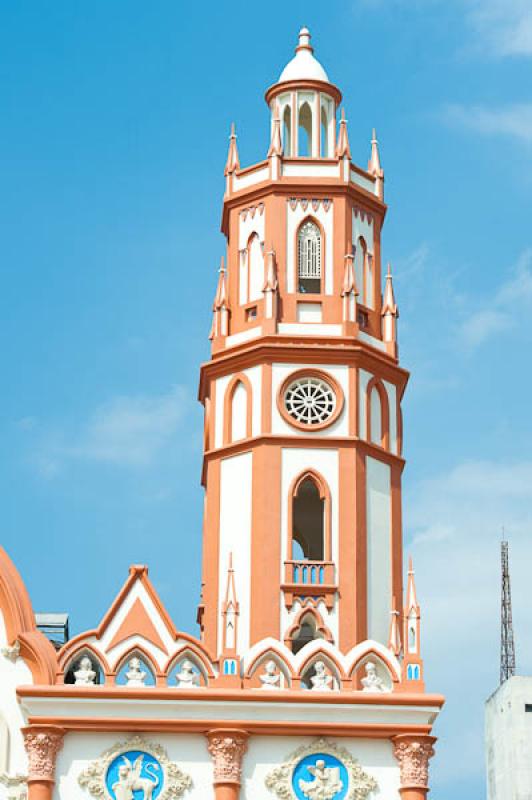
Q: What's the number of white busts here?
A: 6